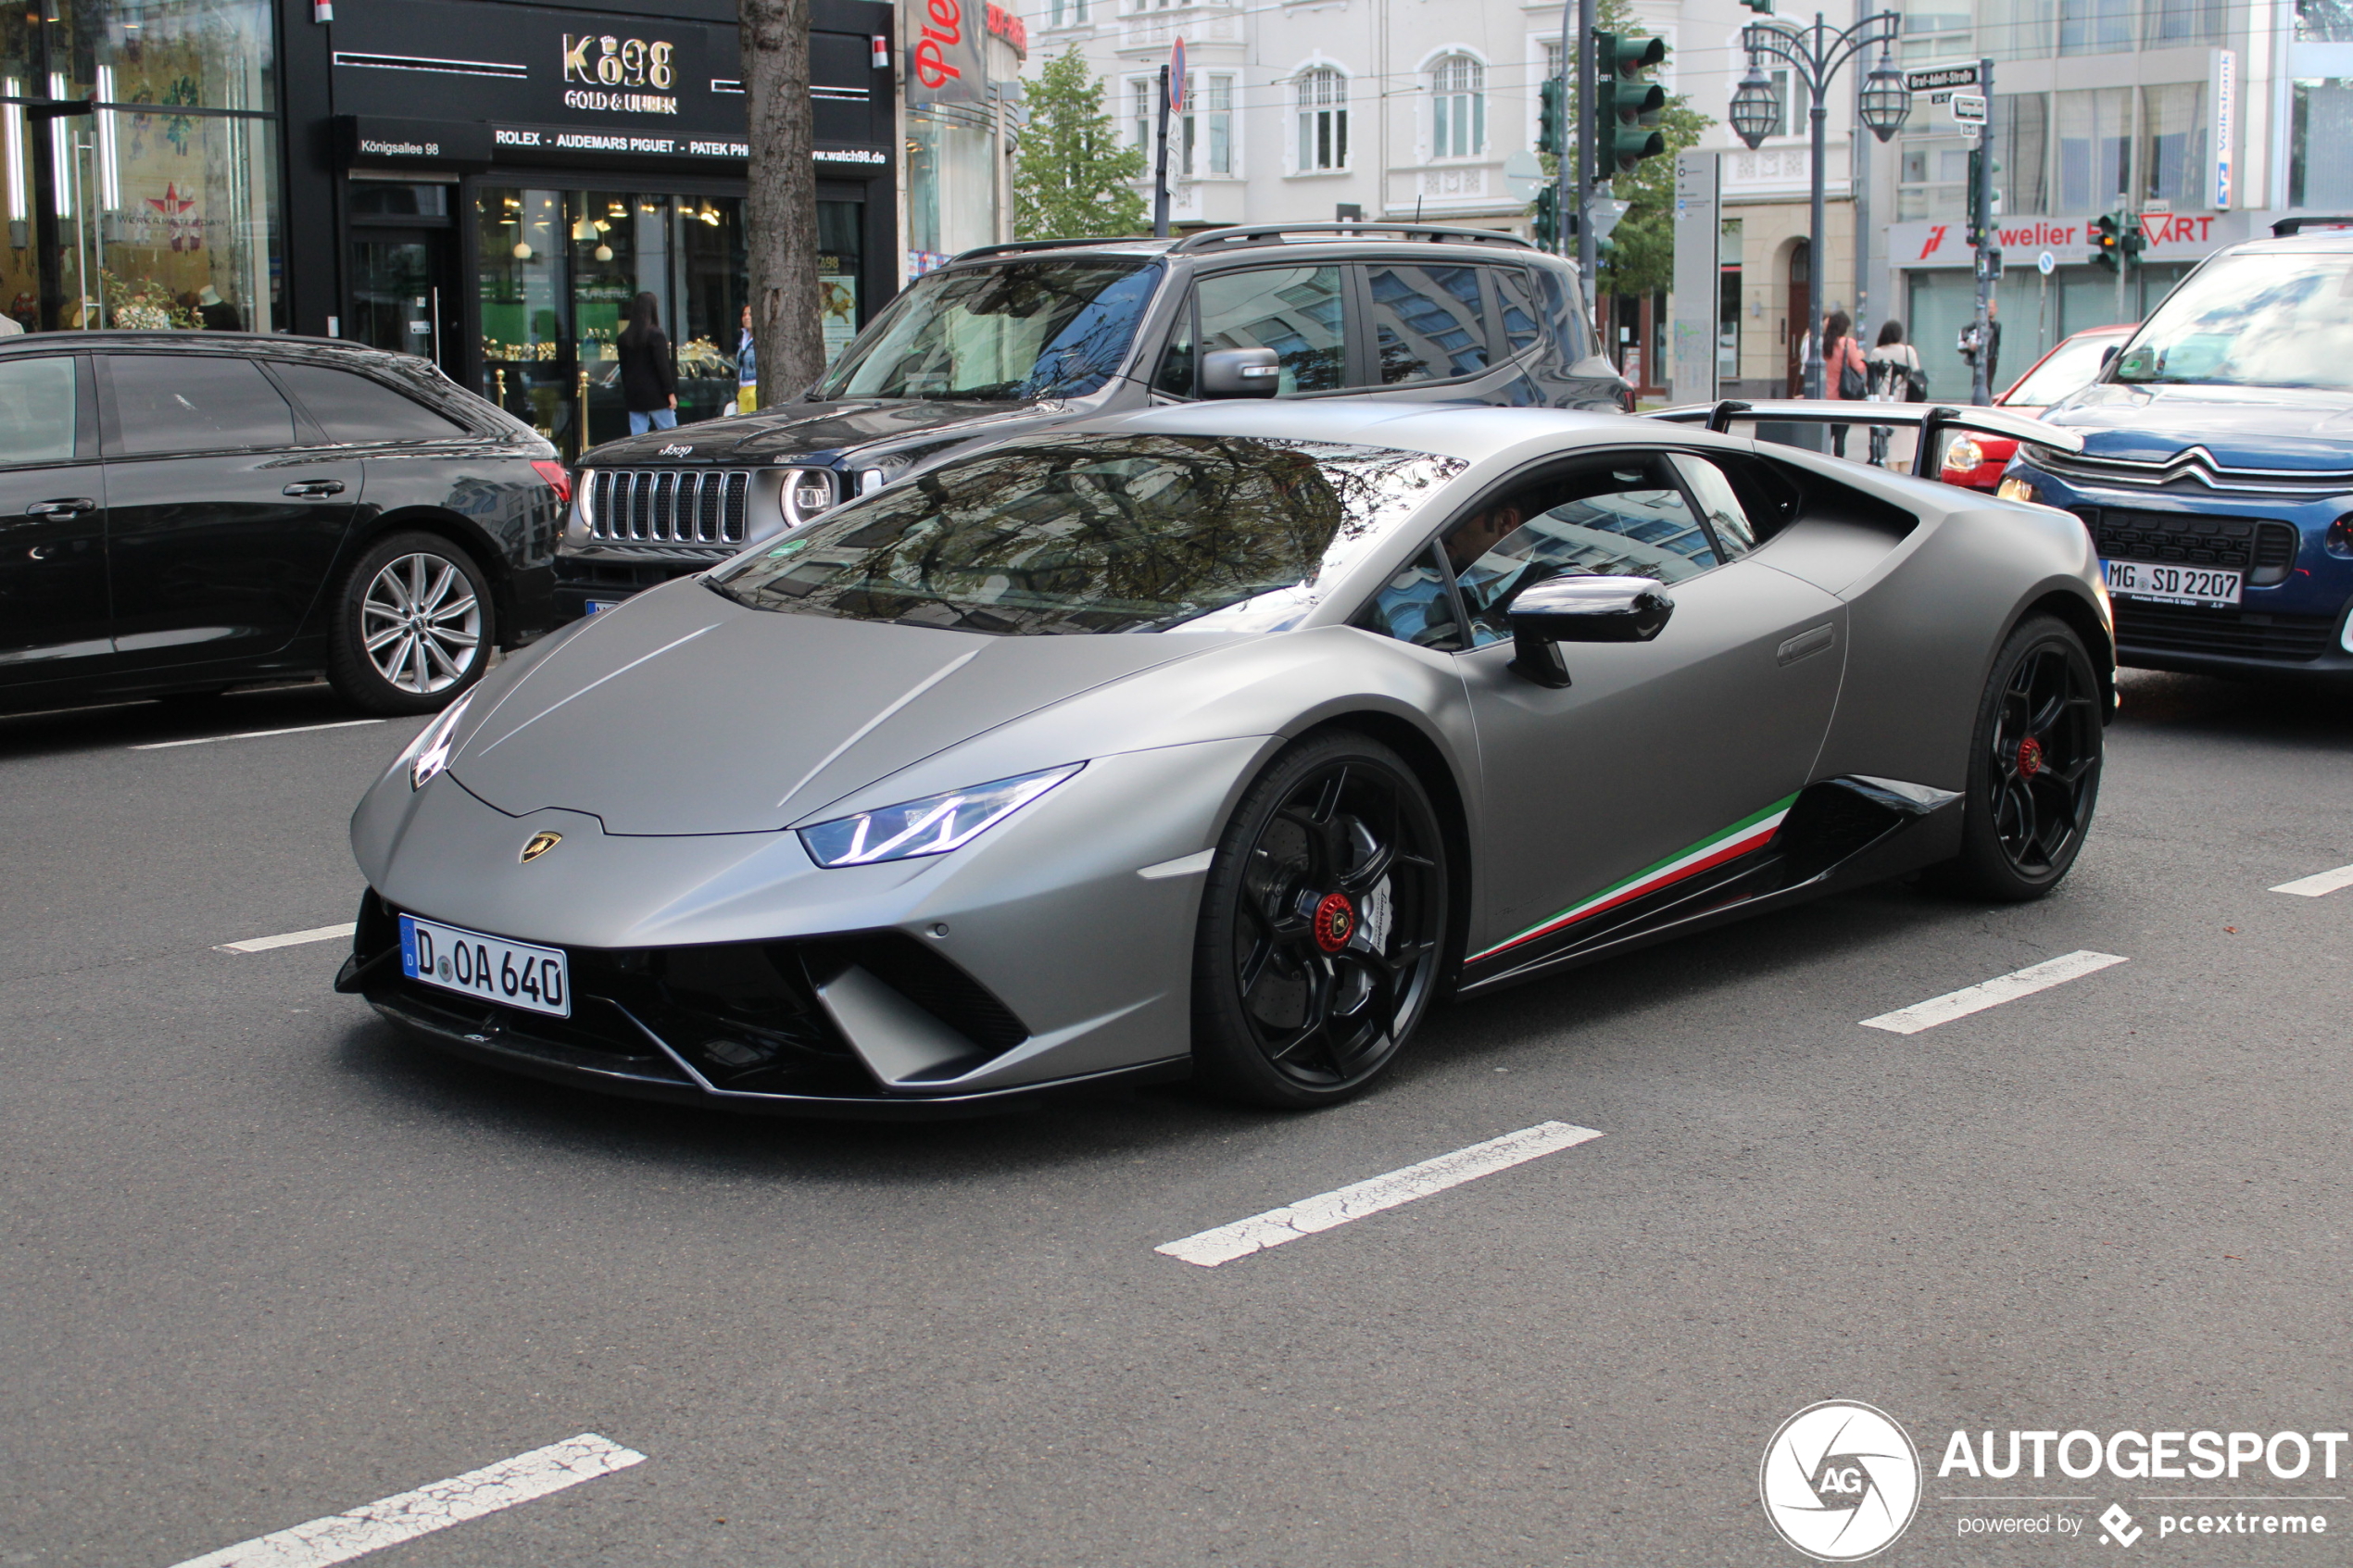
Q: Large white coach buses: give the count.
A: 0